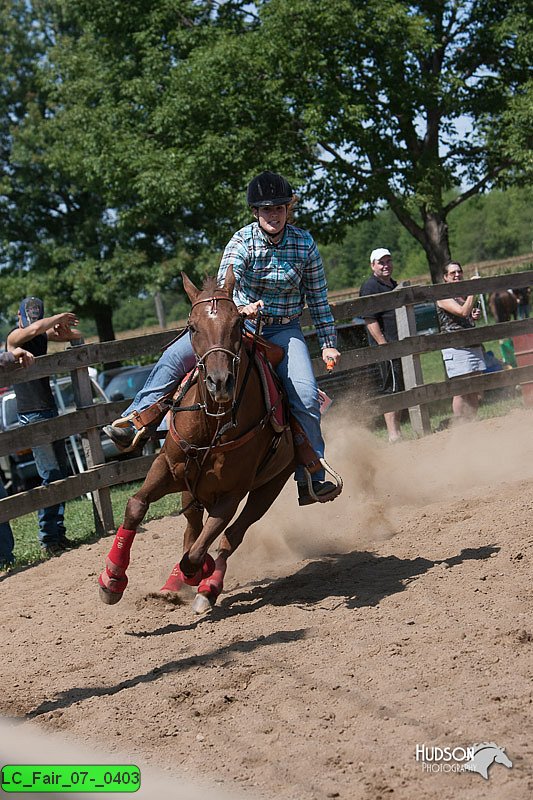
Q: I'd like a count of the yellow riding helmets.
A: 0